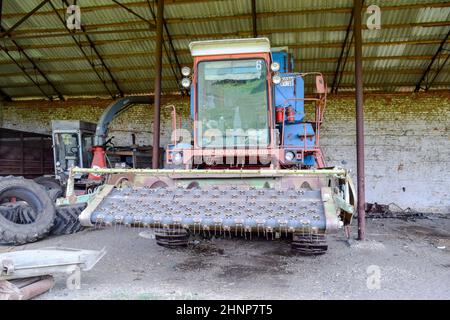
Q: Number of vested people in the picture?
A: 0